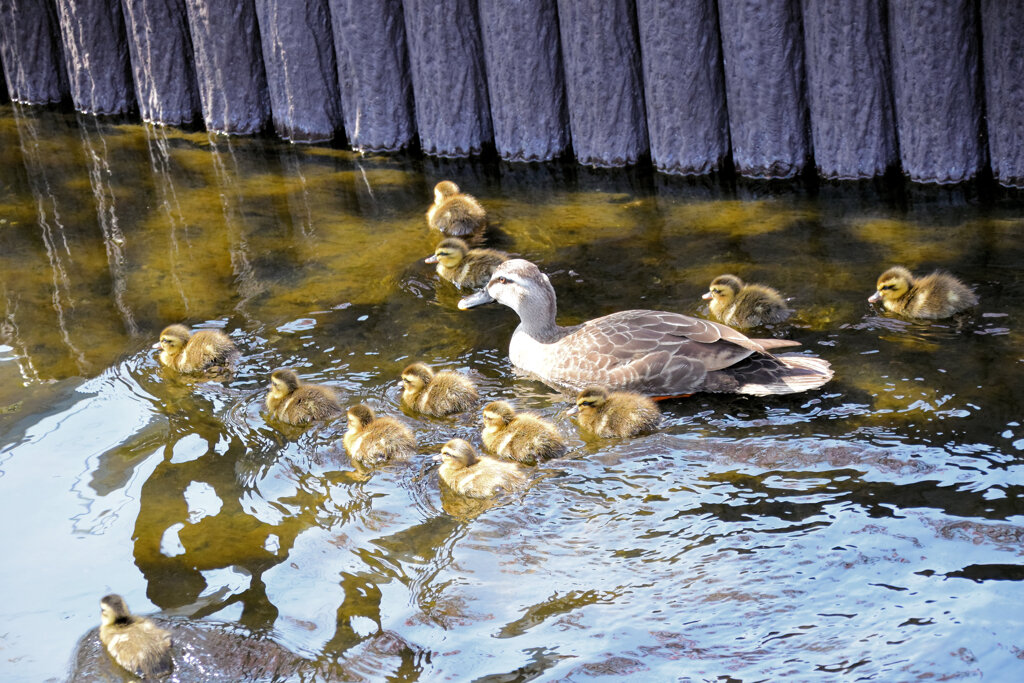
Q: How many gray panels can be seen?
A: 14